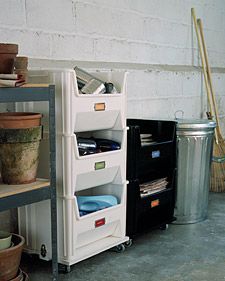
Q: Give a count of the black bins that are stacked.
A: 2